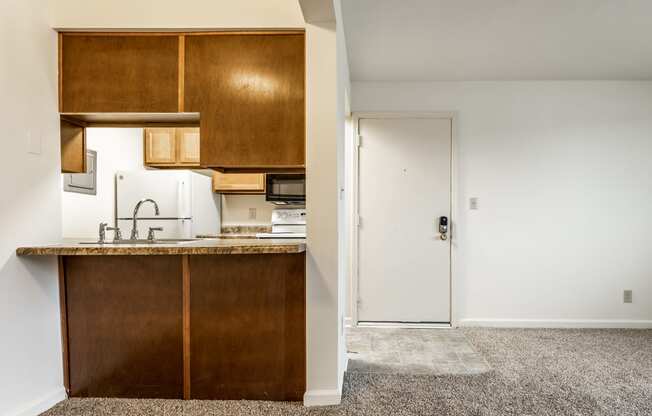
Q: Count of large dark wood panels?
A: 4